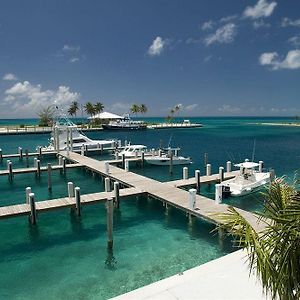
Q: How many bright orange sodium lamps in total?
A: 0